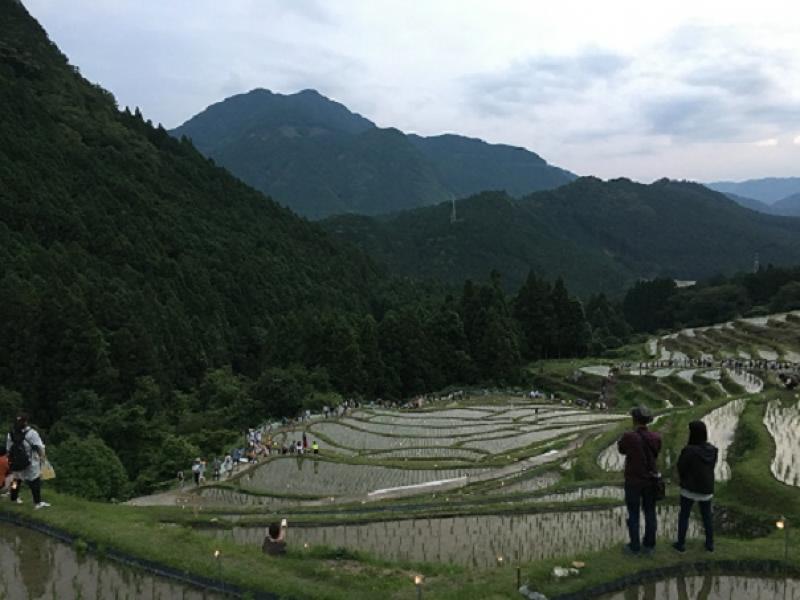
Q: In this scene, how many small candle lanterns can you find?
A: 6